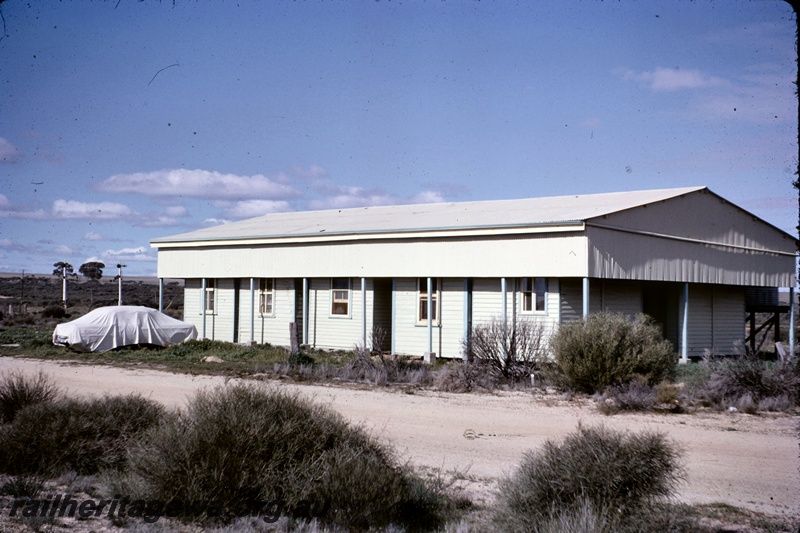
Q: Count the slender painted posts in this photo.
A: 10